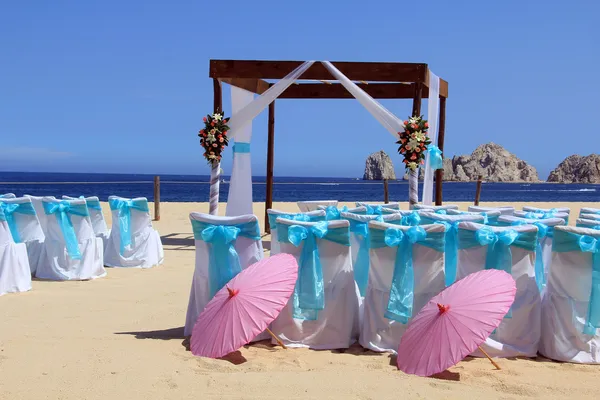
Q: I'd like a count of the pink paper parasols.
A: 2